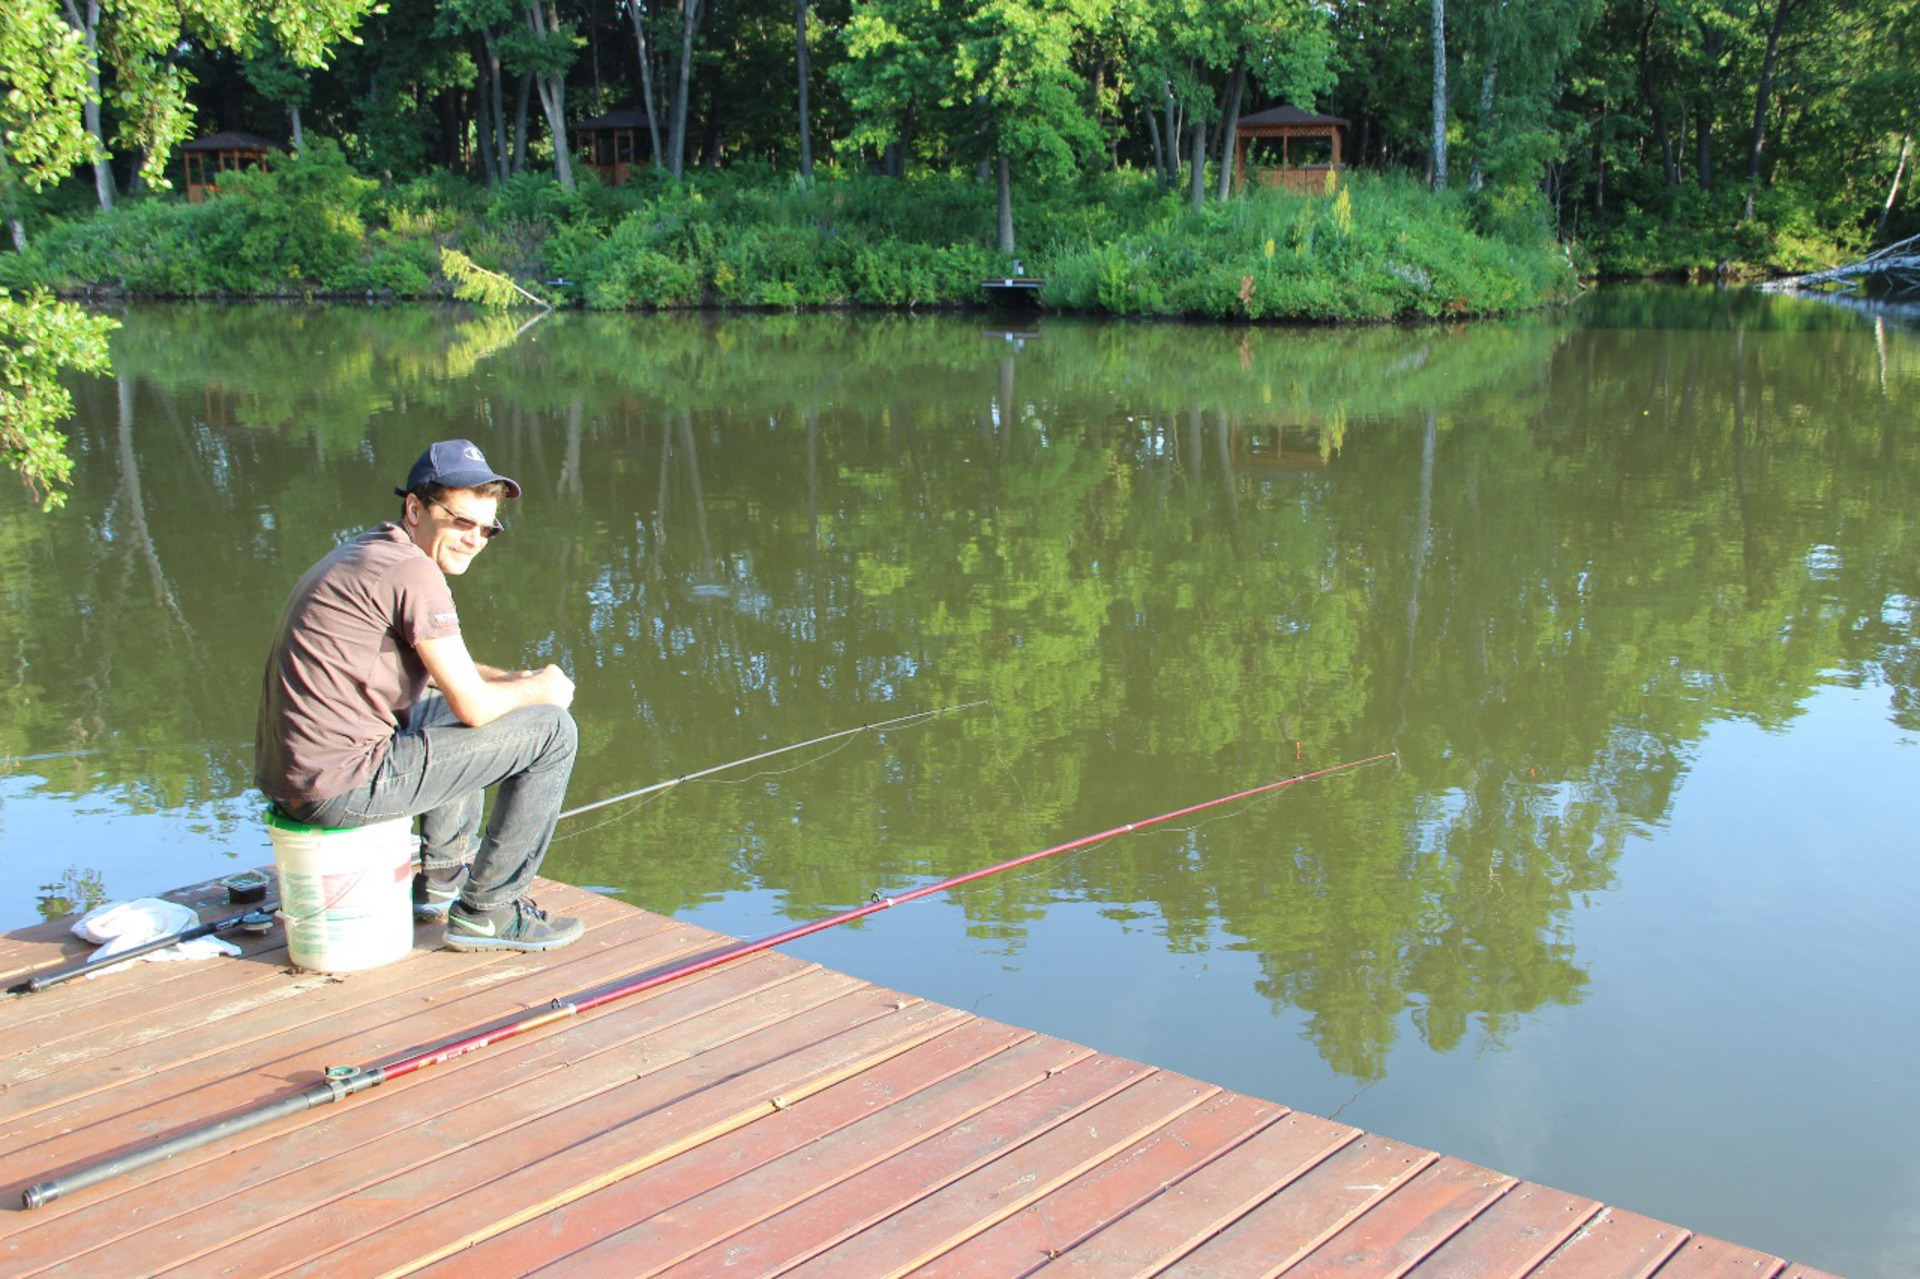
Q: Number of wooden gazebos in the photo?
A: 3